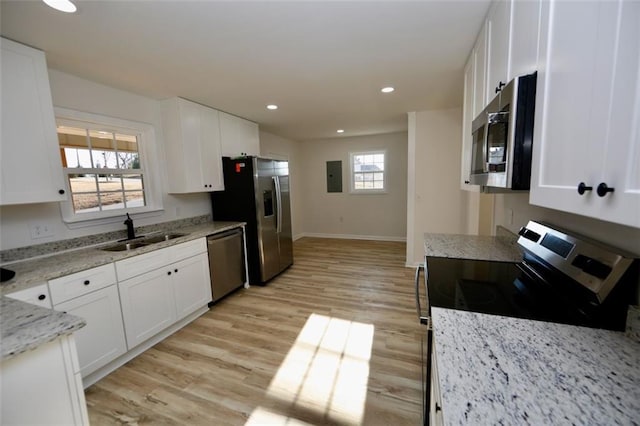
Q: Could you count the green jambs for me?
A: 0